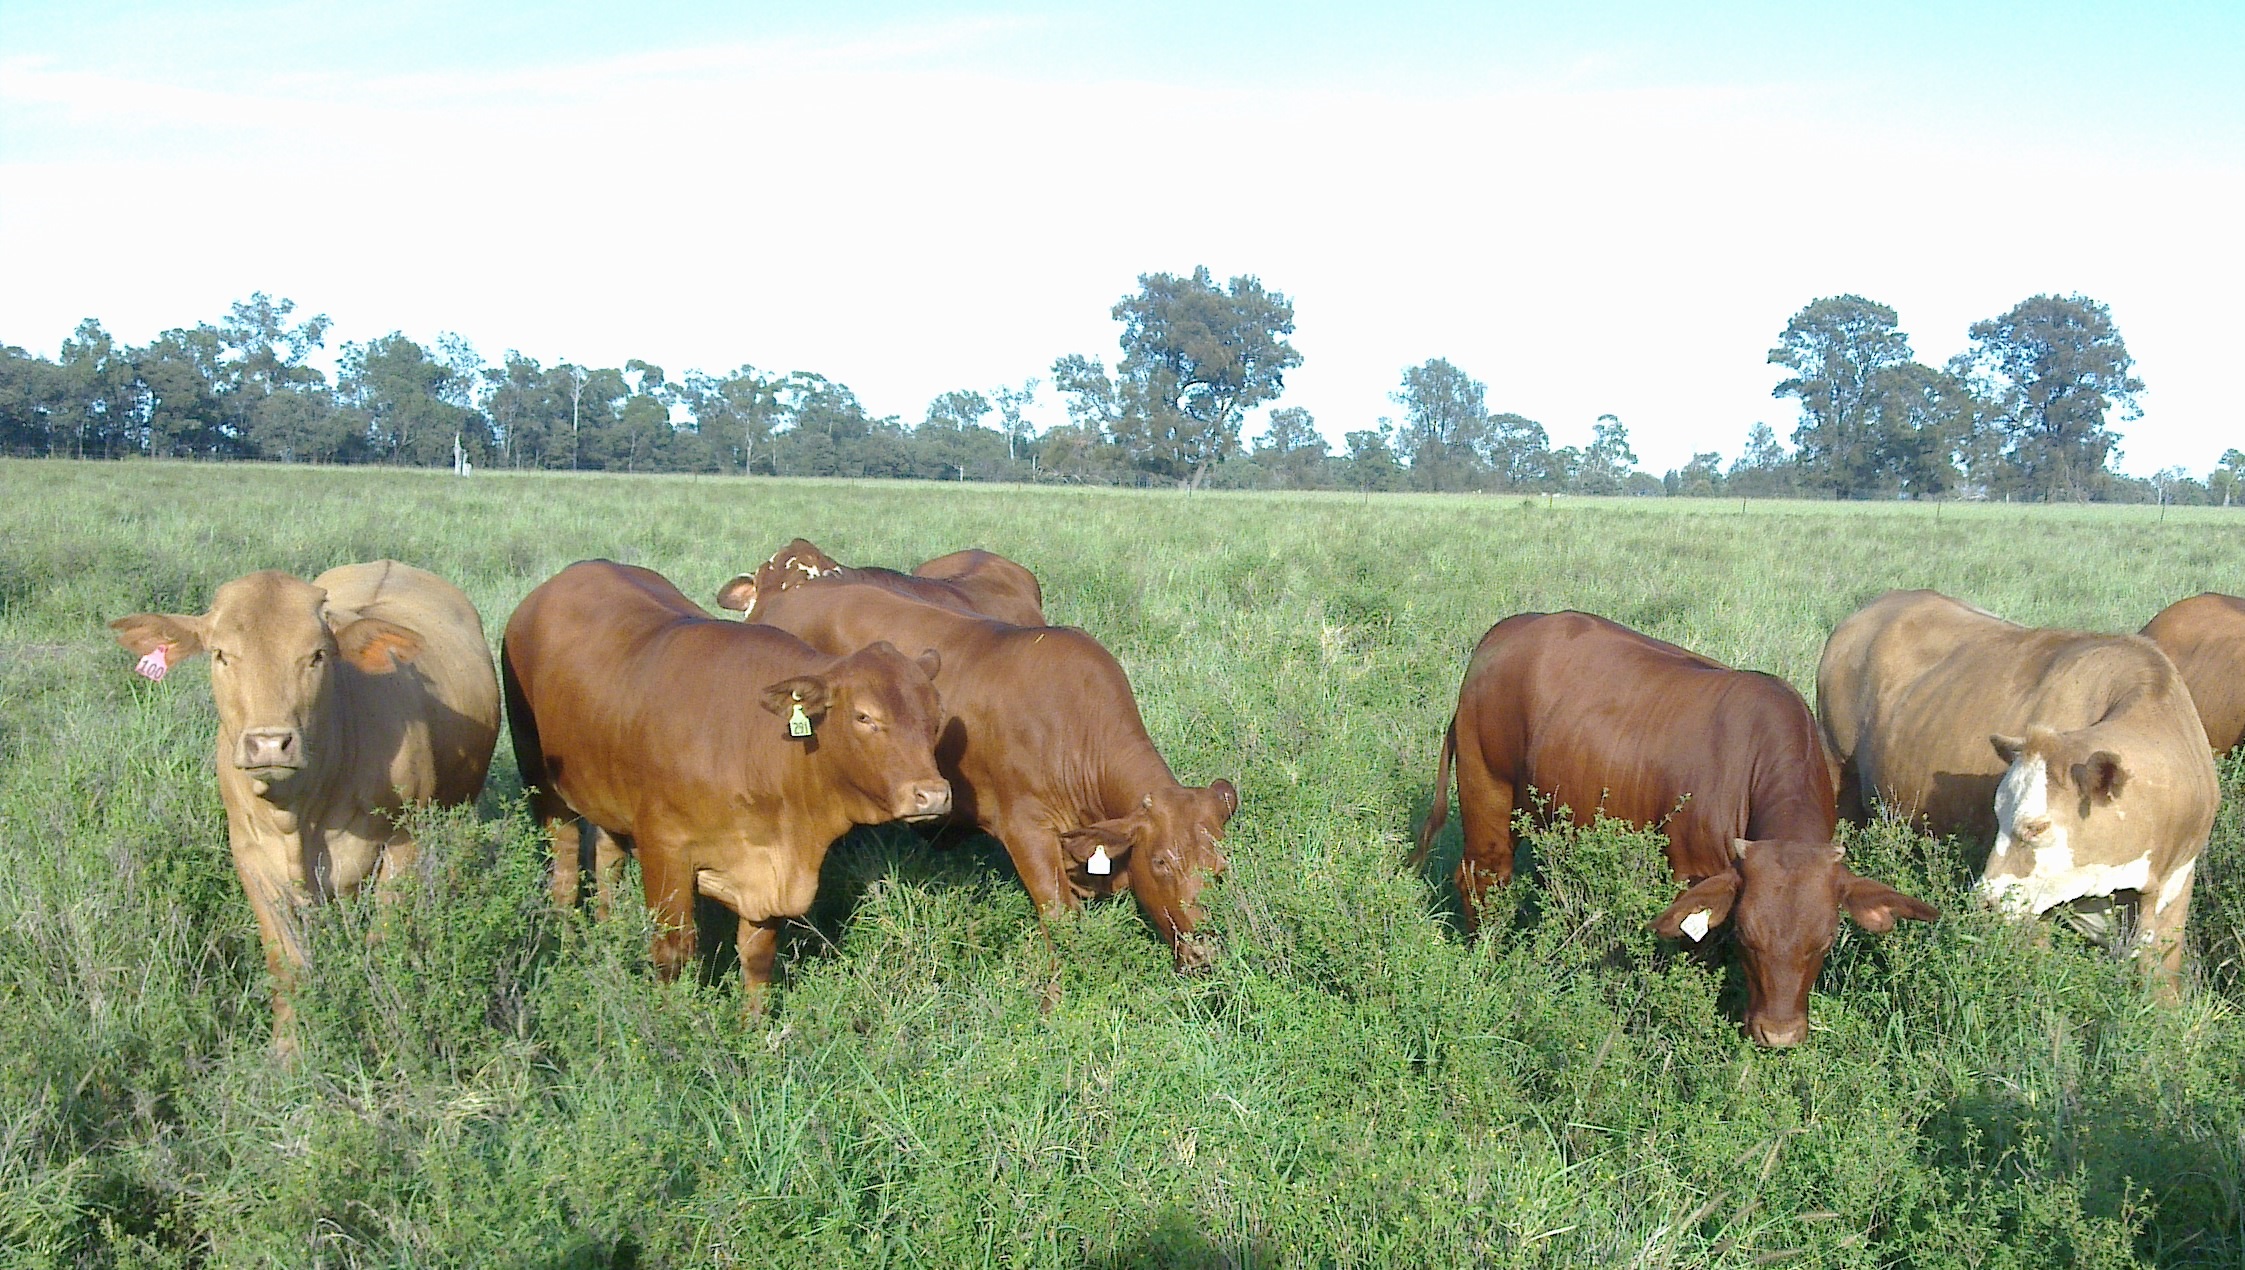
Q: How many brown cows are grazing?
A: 2